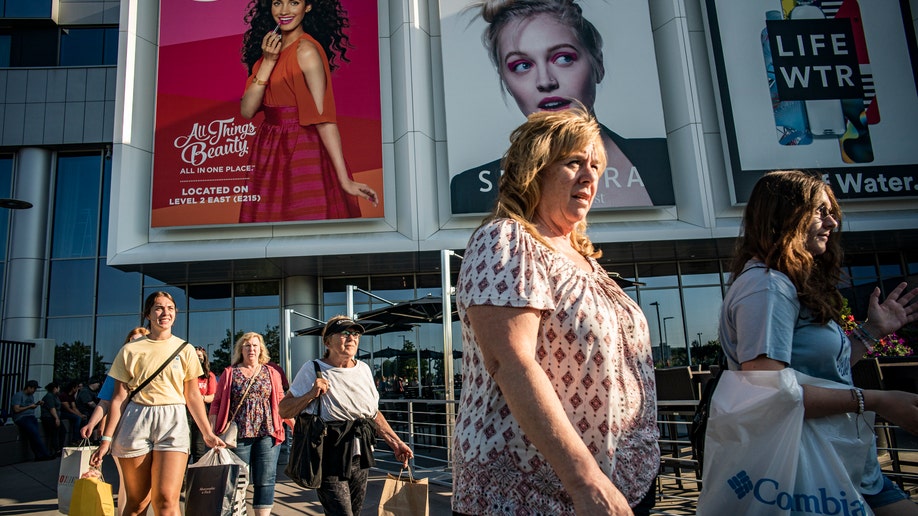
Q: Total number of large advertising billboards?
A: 3